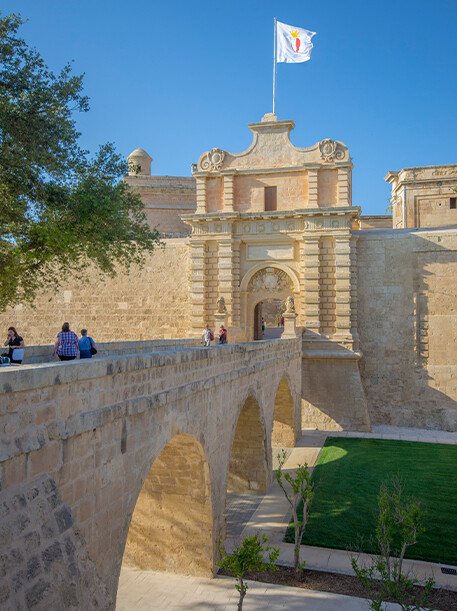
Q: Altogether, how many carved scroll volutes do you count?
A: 2